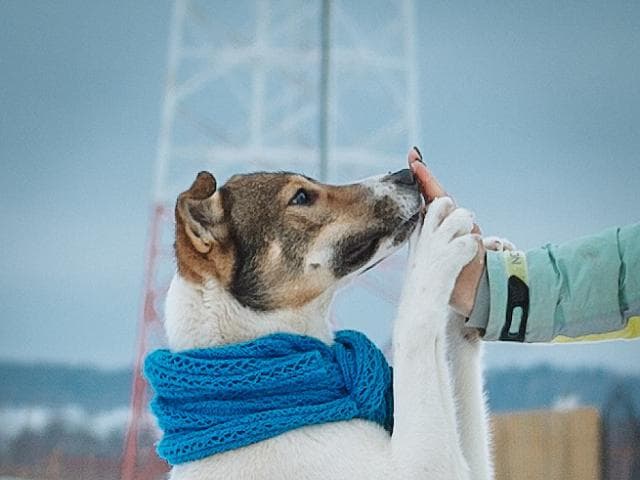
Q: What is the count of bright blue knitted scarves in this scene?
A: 1